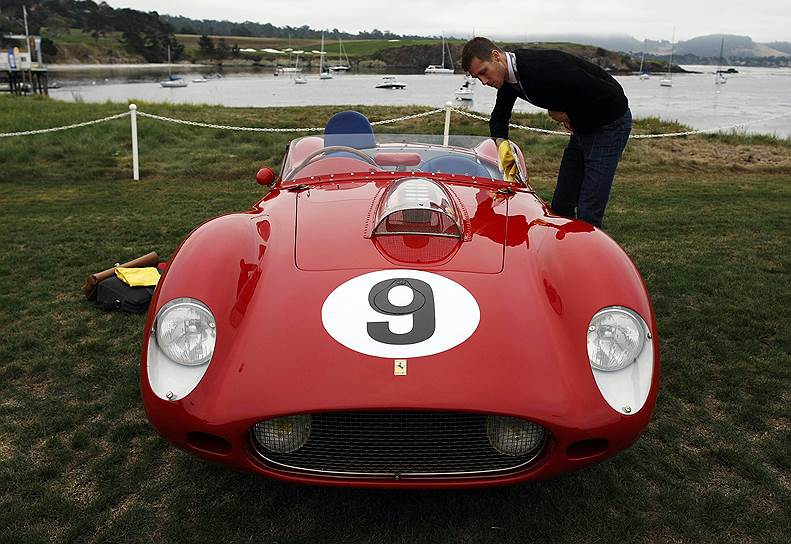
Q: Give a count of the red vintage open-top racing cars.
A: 1